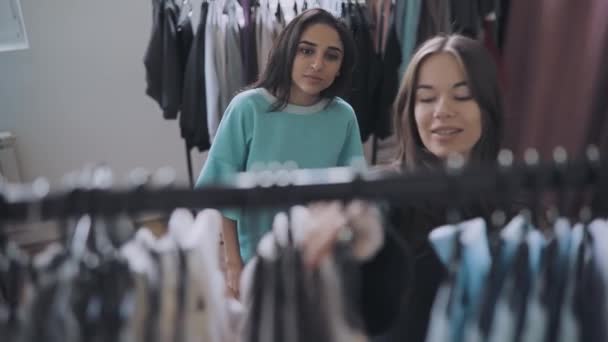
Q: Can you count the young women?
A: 2